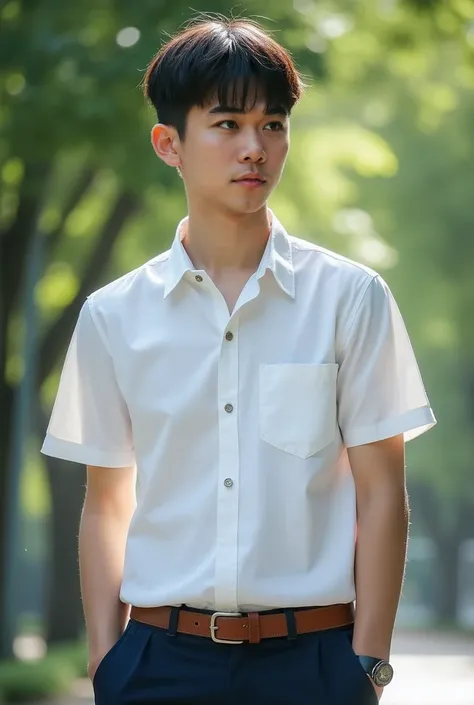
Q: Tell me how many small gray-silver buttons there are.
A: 4